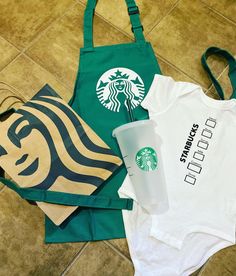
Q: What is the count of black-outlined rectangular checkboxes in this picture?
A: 6